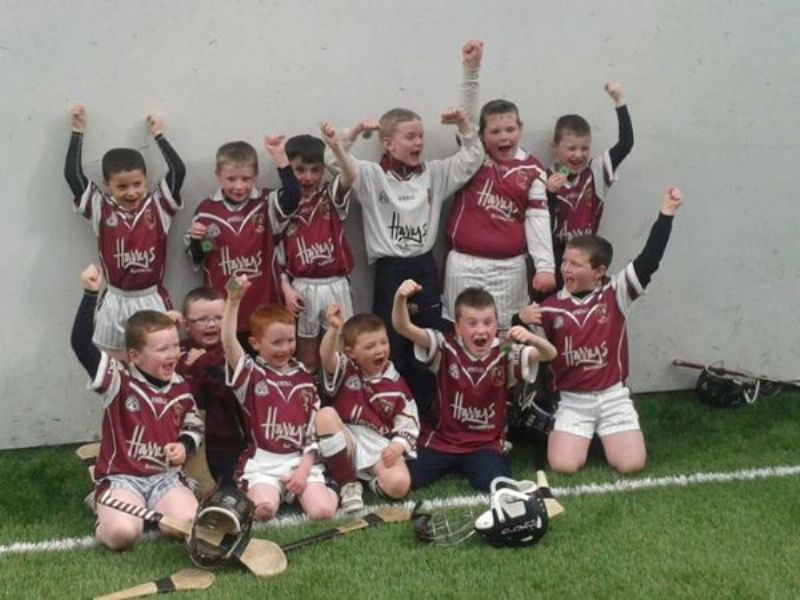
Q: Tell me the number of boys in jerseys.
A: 12